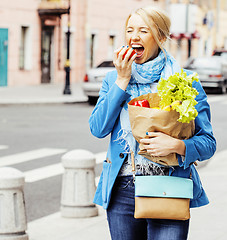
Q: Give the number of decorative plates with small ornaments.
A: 0